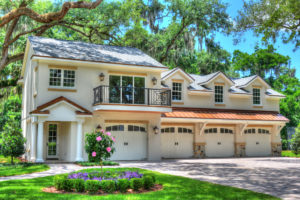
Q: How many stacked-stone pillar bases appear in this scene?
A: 3